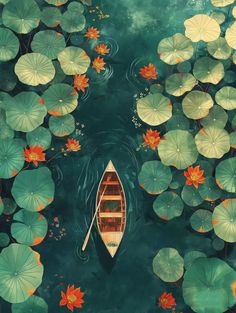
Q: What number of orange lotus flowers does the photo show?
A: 11